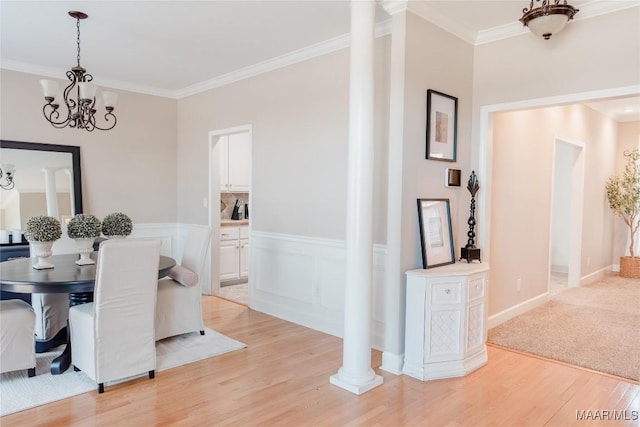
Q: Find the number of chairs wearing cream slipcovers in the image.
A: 4